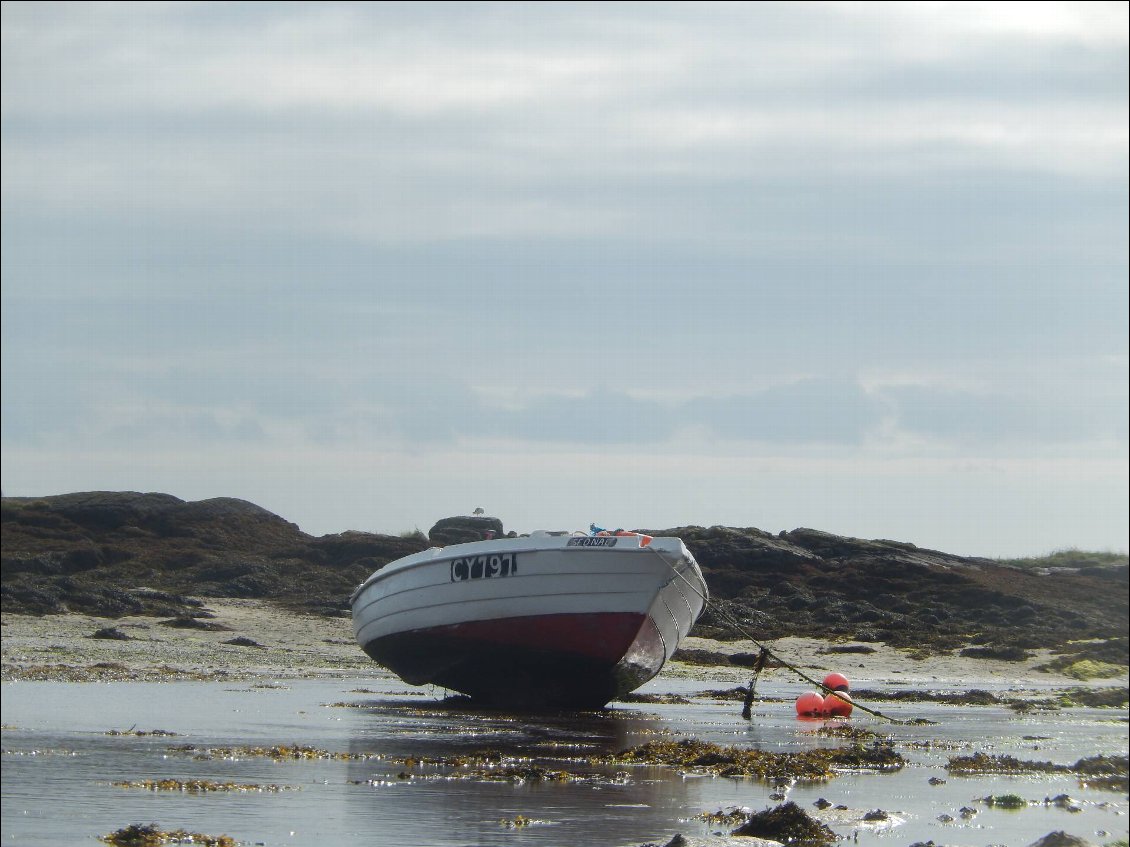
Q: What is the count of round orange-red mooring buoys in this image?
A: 3